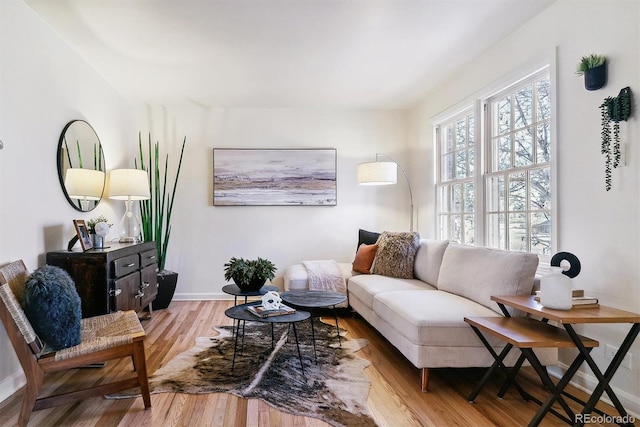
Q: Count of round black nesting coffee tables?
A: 3